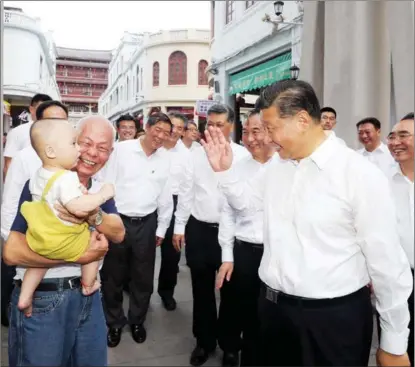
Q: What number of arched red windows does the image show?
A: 3